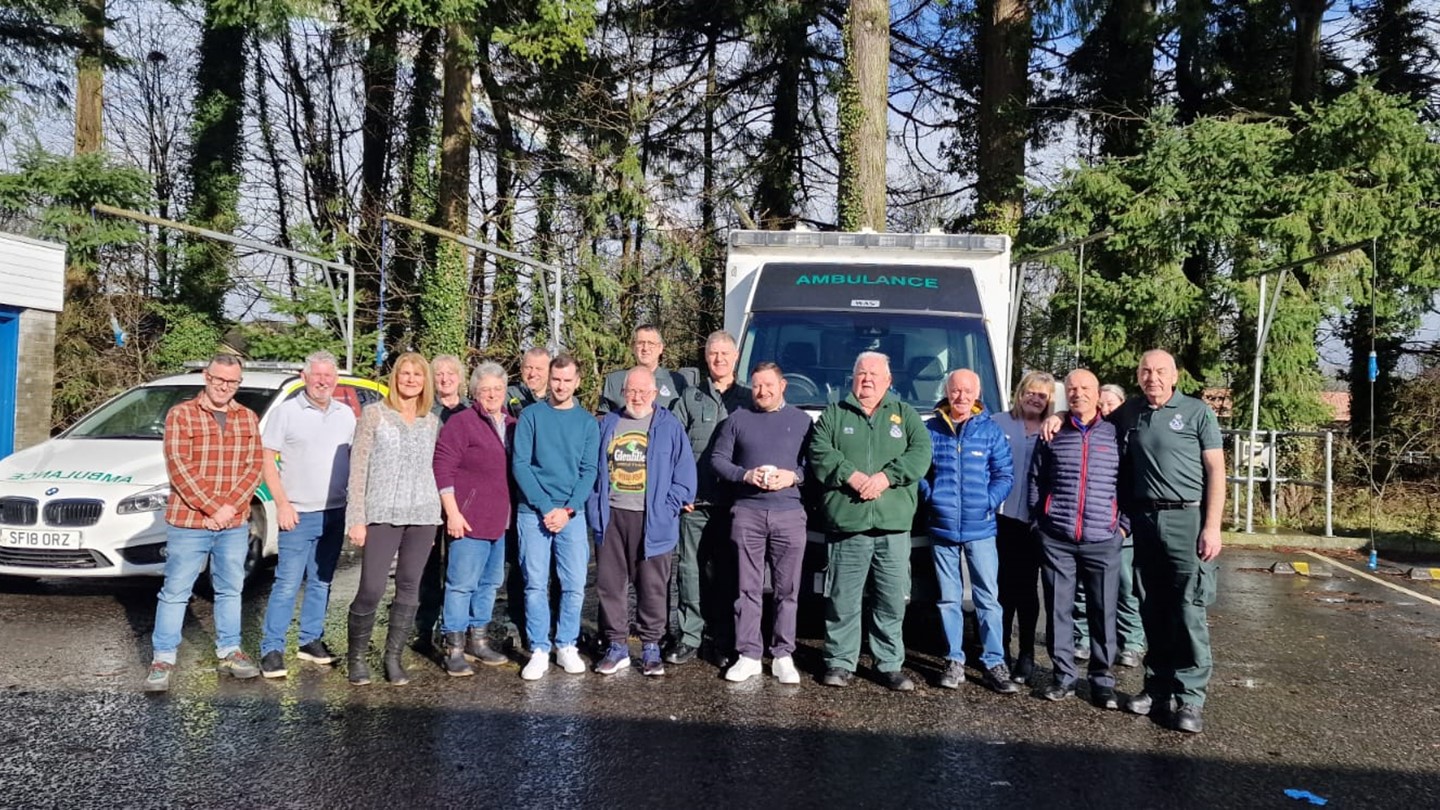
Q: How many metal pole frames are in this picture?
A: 4